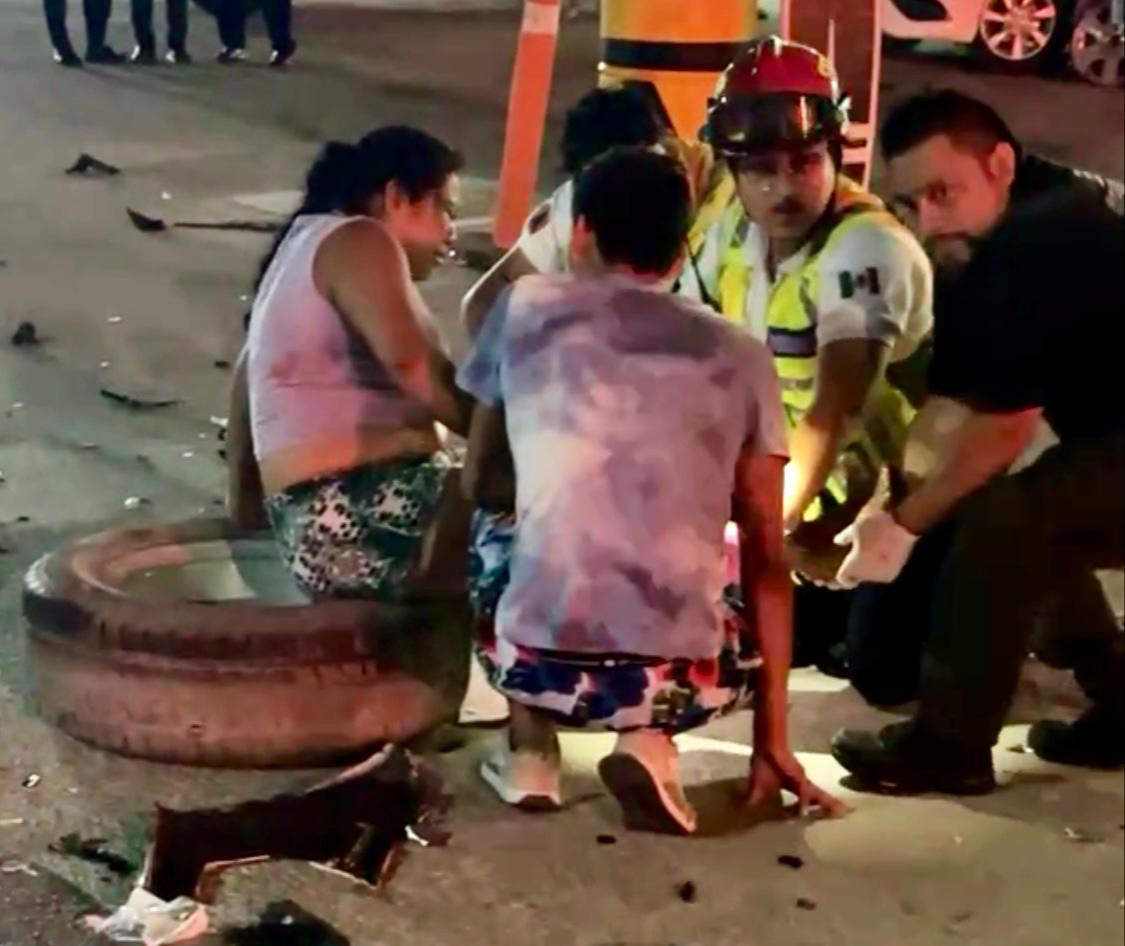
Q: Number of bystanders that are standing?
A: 3